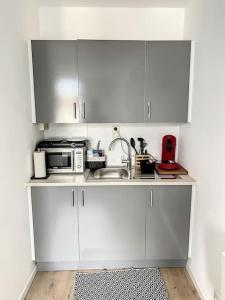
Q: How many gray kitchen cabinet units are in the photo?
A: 6